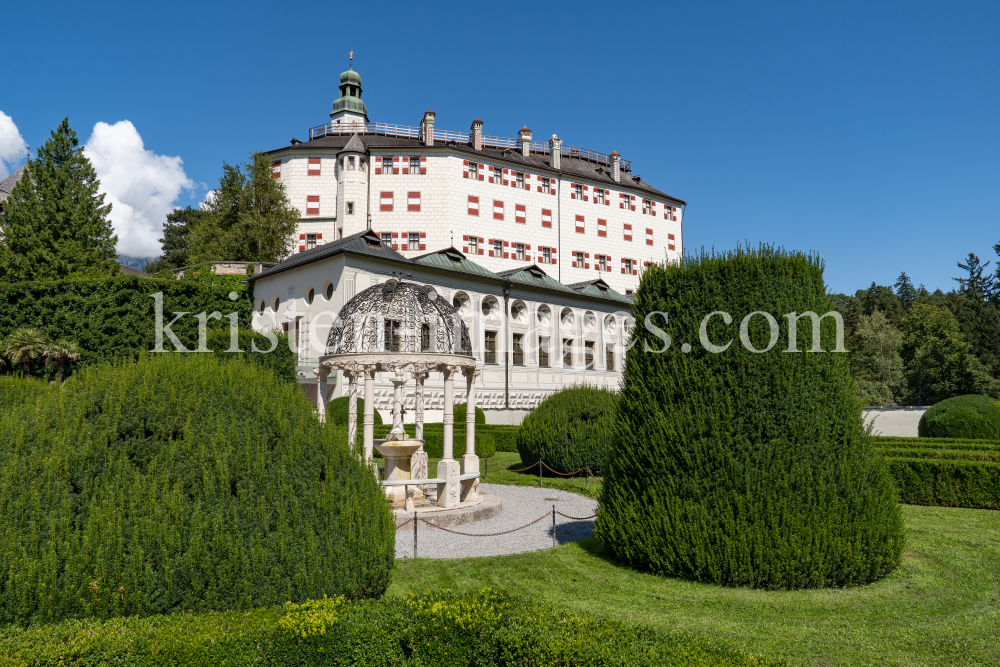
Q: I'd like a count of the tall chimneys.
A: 5